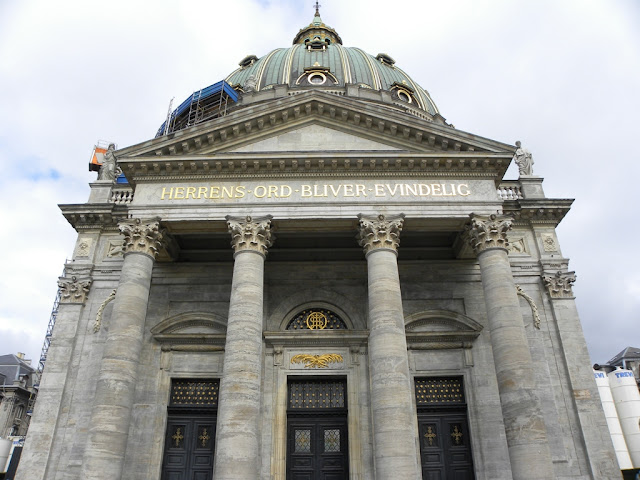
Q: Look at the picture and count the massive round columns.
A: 4